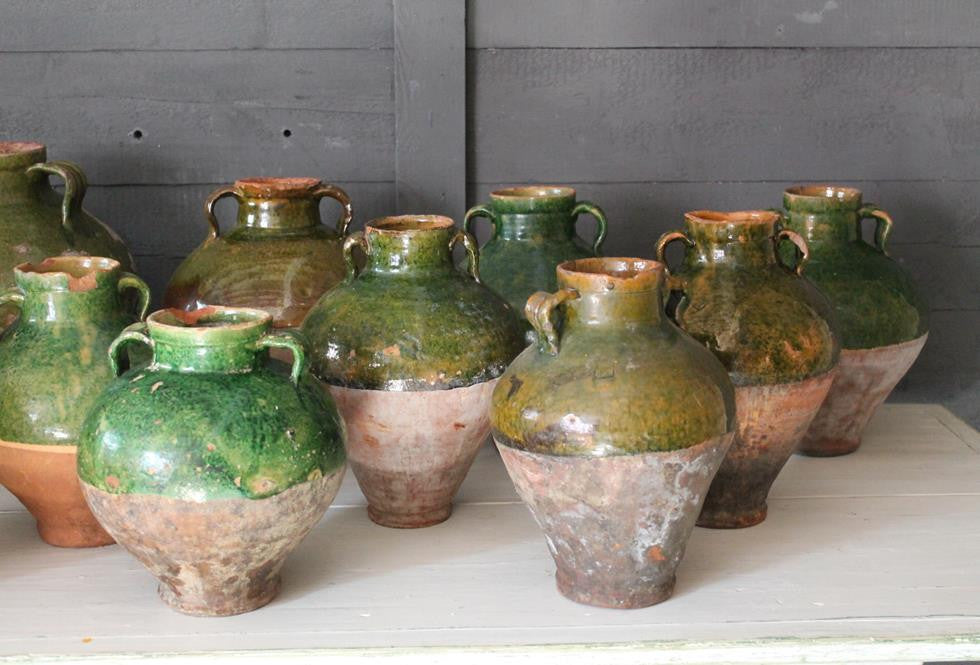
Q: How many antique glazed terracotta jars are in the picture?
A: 9